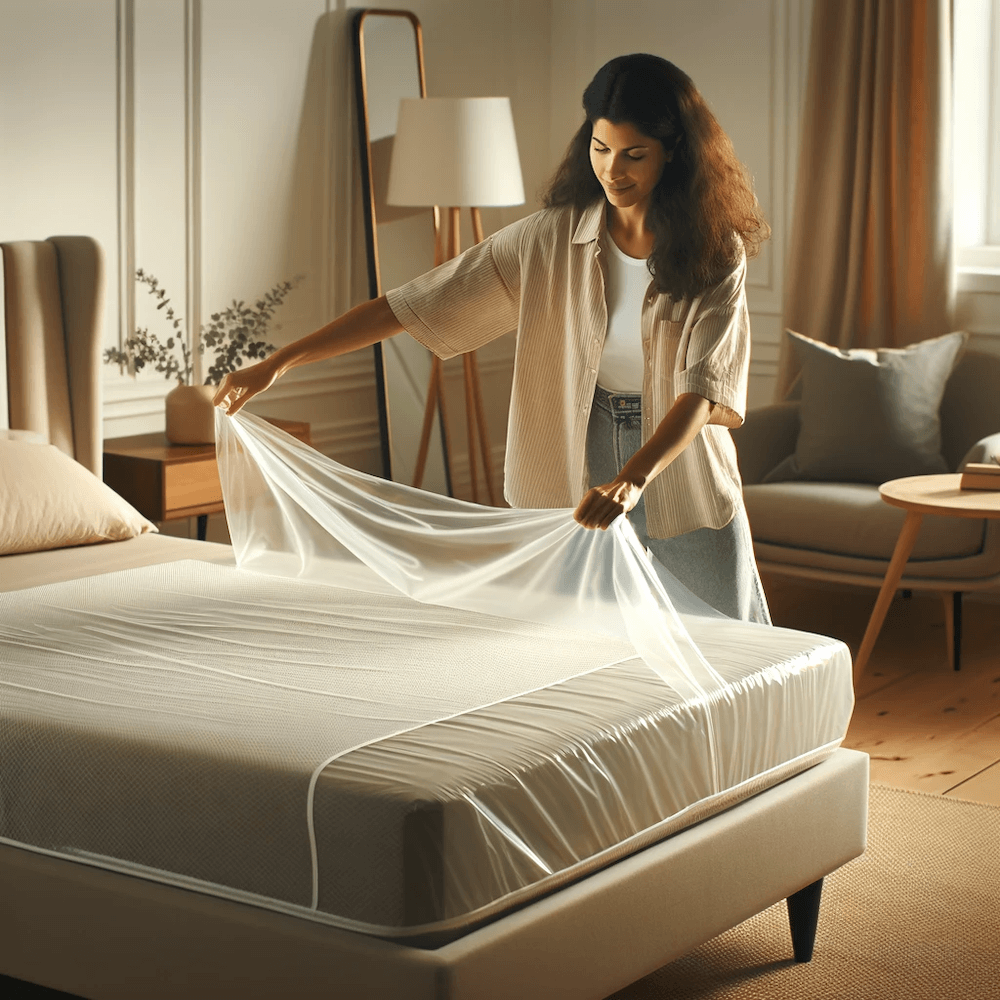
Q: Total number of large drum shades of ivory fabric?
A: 1